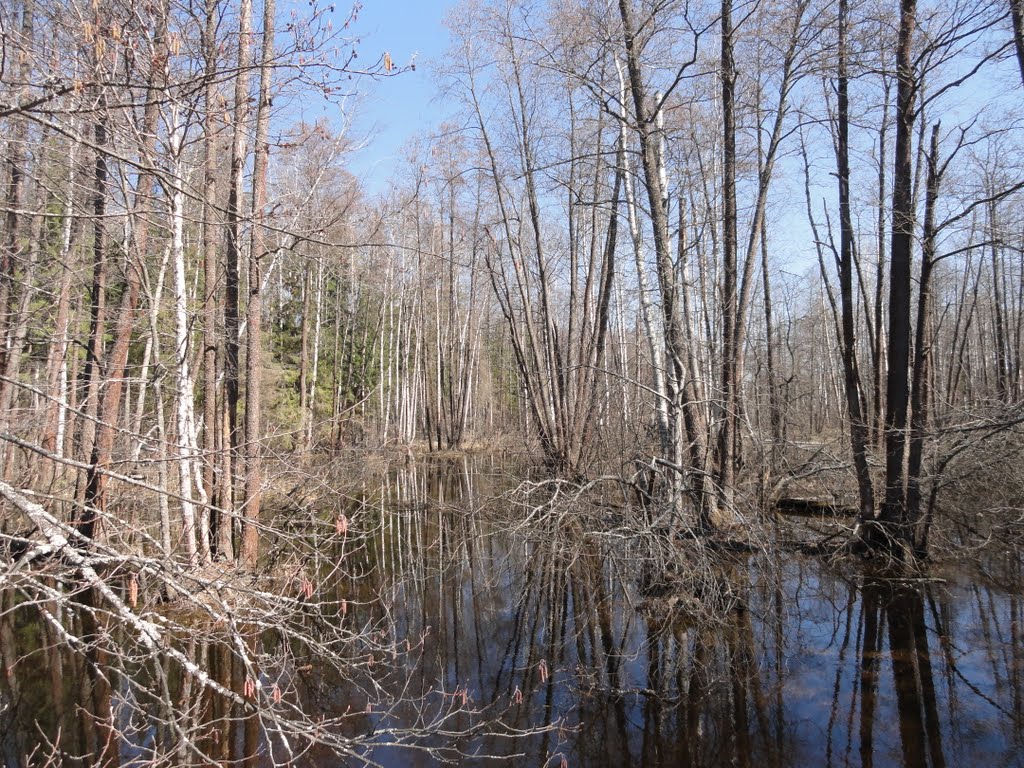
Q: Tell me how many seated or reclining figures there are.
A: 0